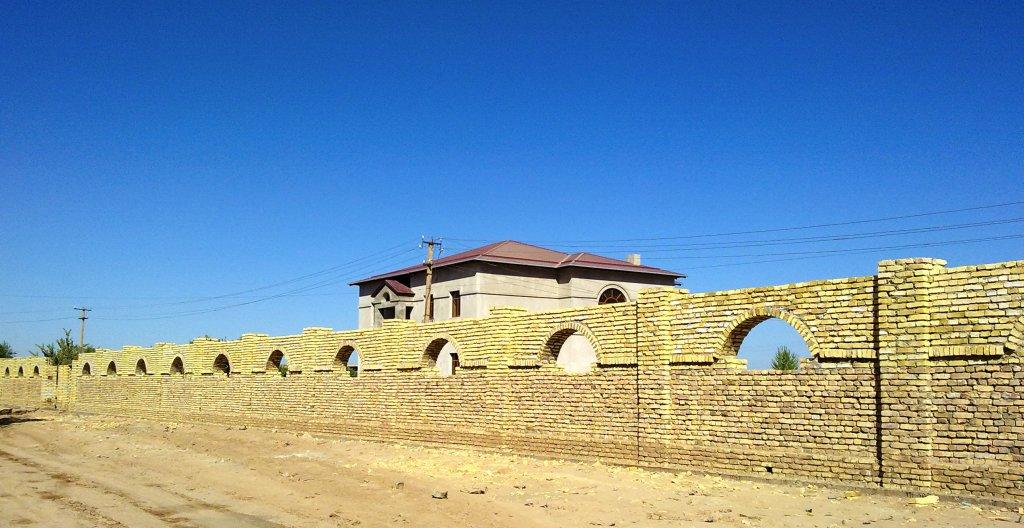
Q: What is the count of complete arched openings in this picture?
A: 13